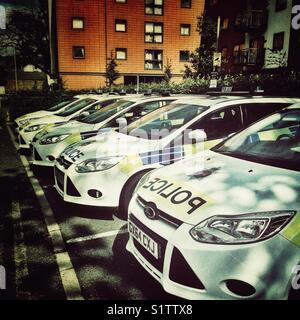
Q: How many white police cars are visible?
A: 5